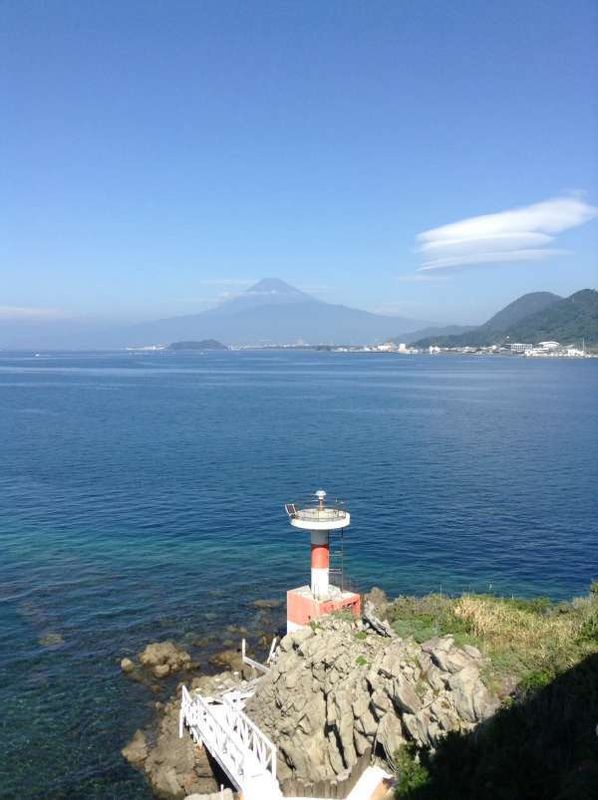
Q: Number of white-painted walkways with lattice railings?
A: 1